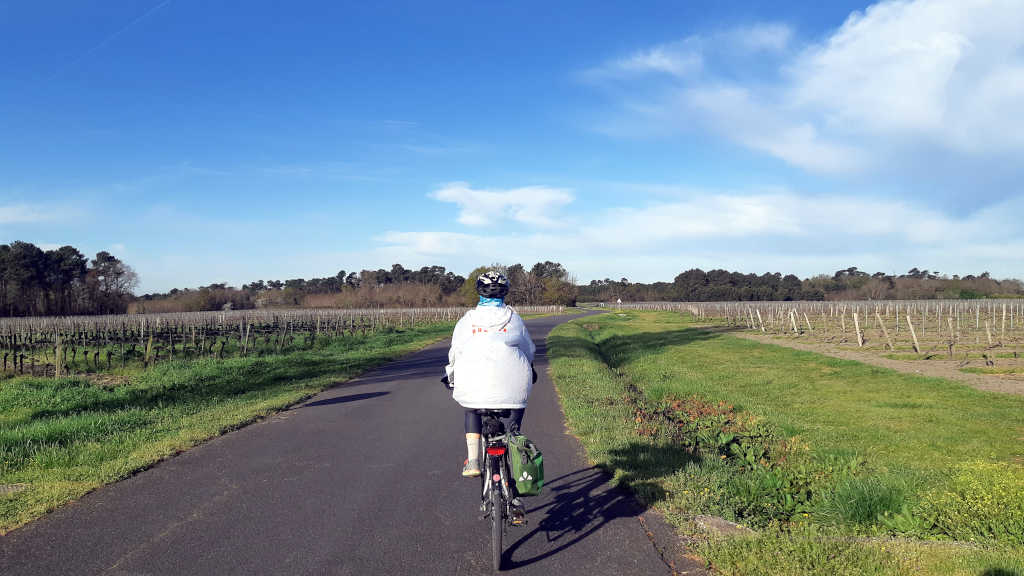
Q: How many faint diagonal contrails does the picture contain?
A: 1